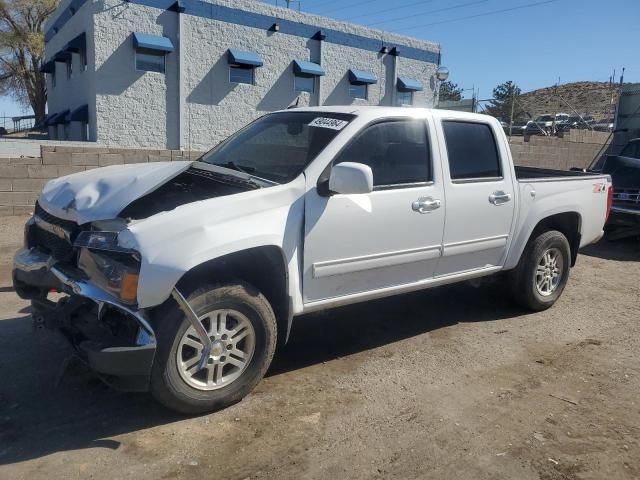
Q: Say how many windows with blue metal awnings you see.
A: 11